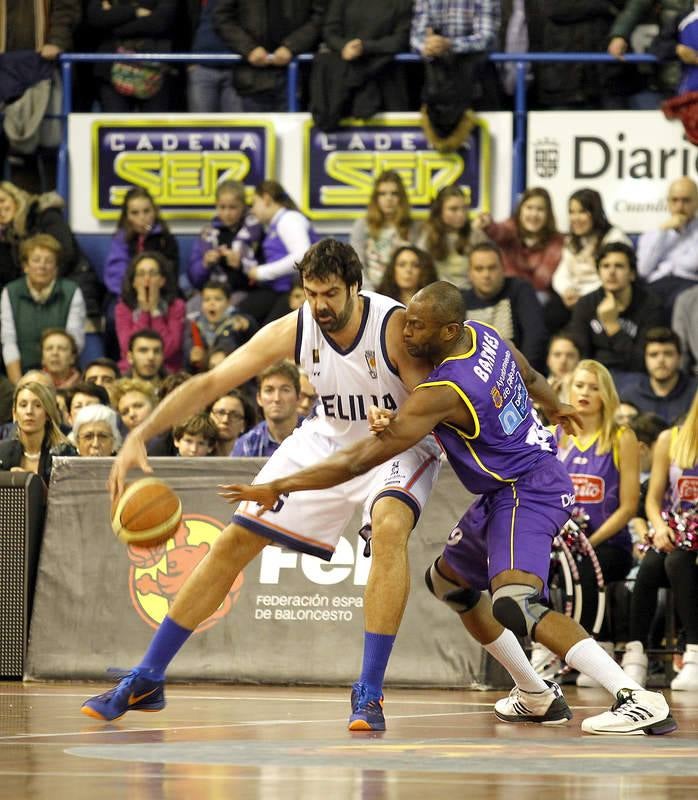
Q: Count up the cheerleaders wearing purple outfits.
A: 2